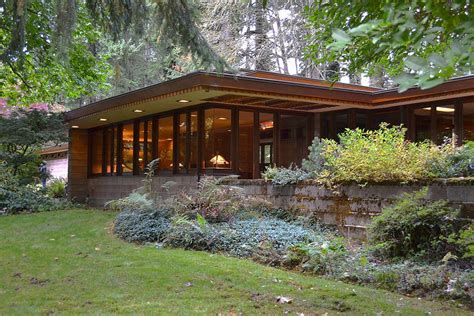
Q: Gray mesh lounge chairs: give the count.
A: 0